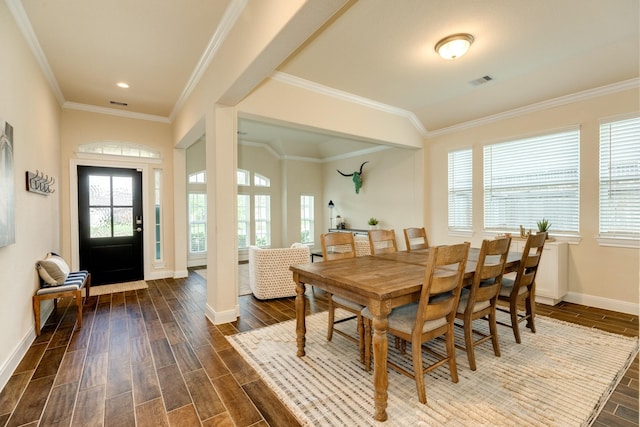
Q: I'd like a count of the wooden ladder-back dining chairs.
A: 6